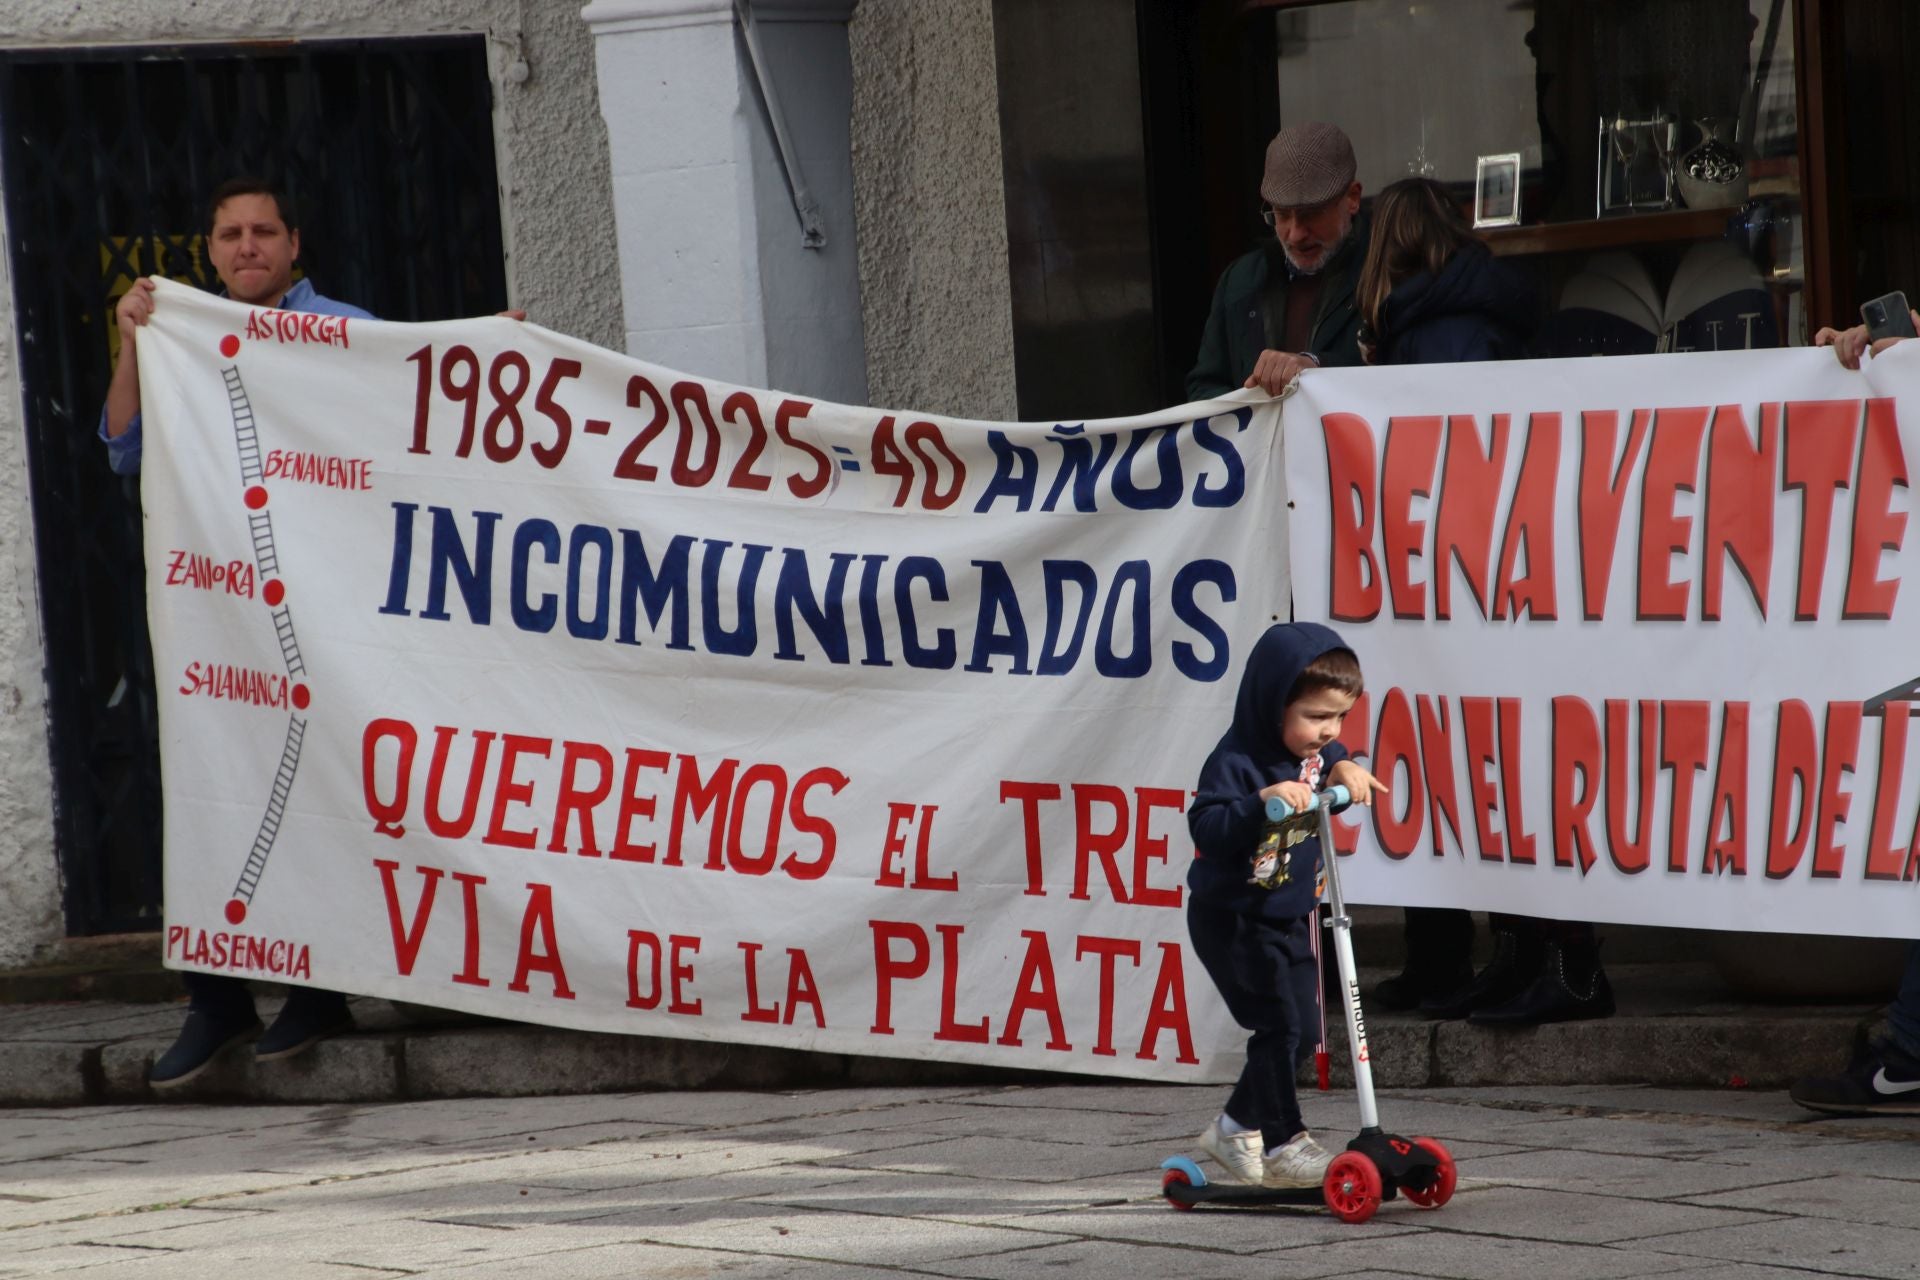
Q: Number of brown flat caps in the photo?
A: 1